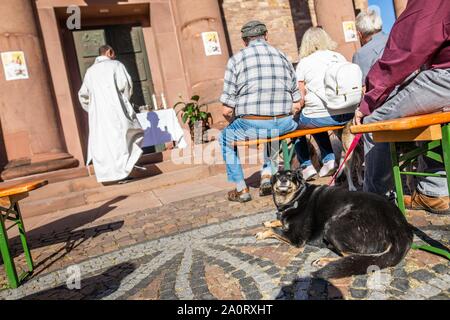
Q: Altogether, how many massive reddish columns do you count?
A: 3